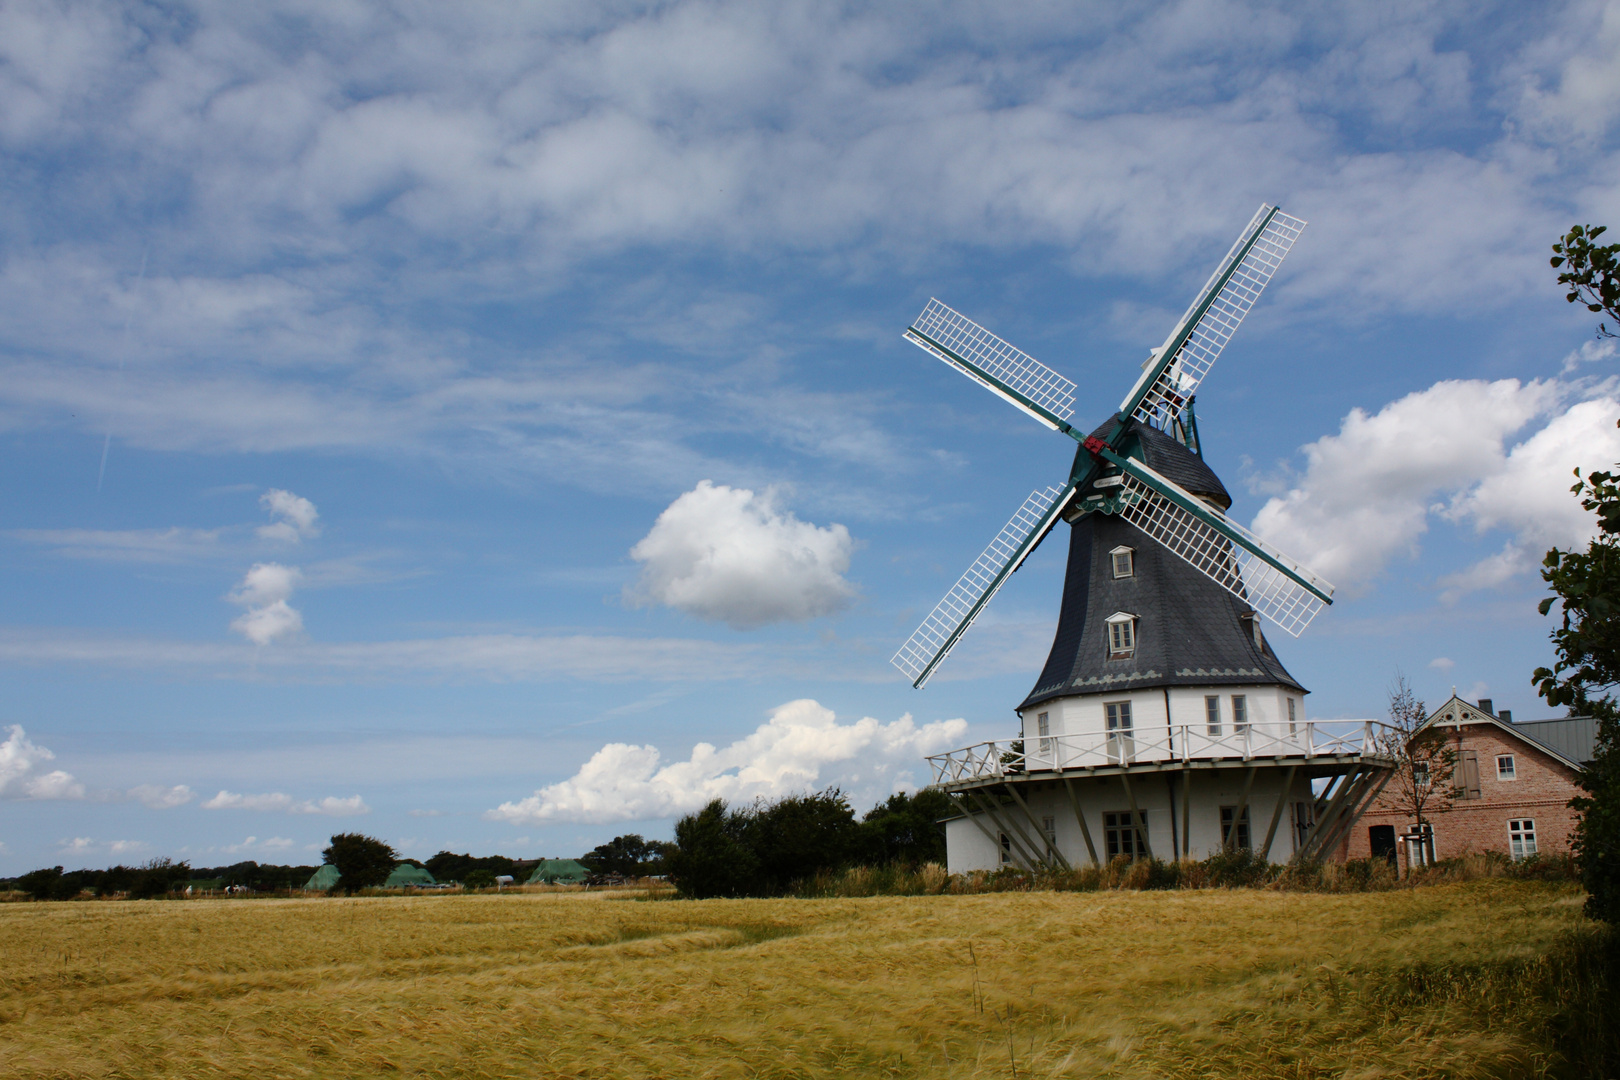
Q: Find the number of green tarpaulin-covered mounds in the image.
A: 3